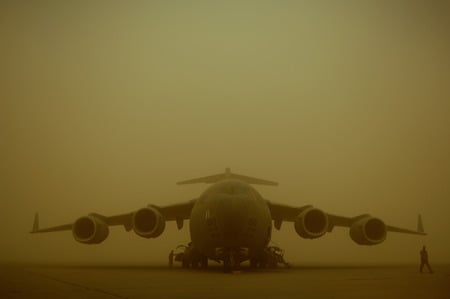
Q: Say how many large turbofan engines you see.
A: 4